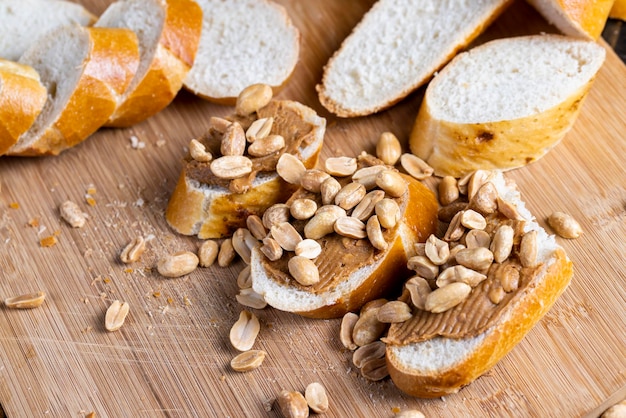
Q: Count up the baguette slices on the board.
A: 11